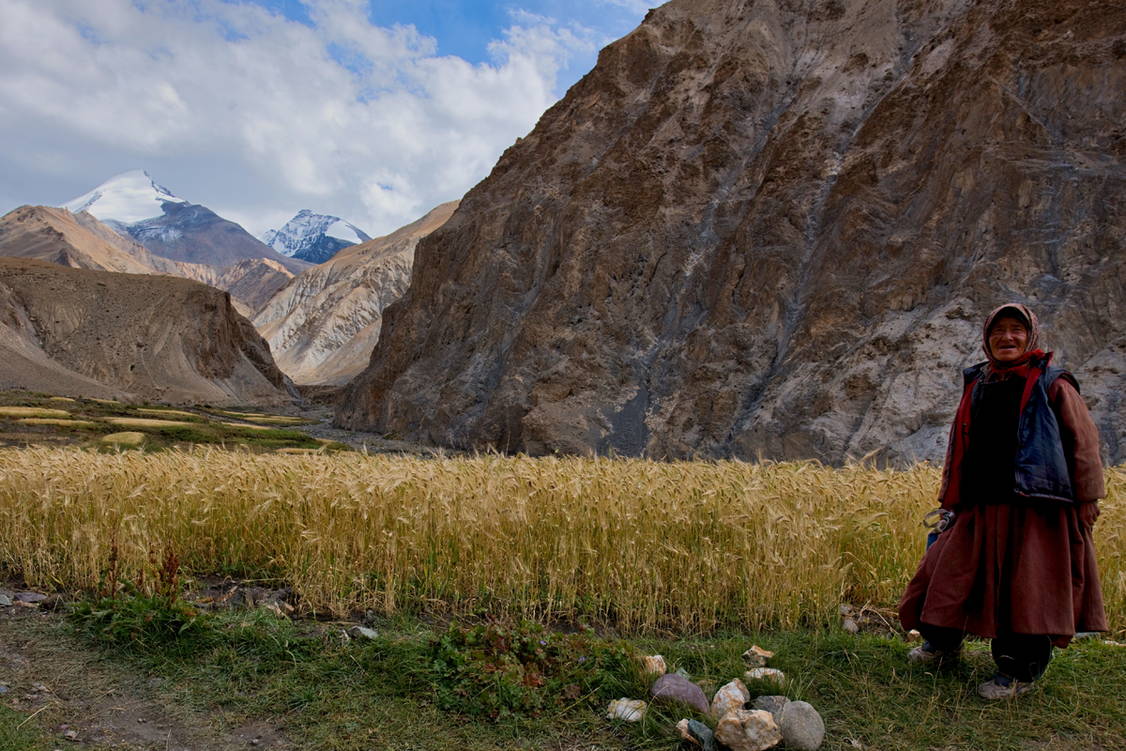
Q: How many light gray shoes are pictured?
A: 2